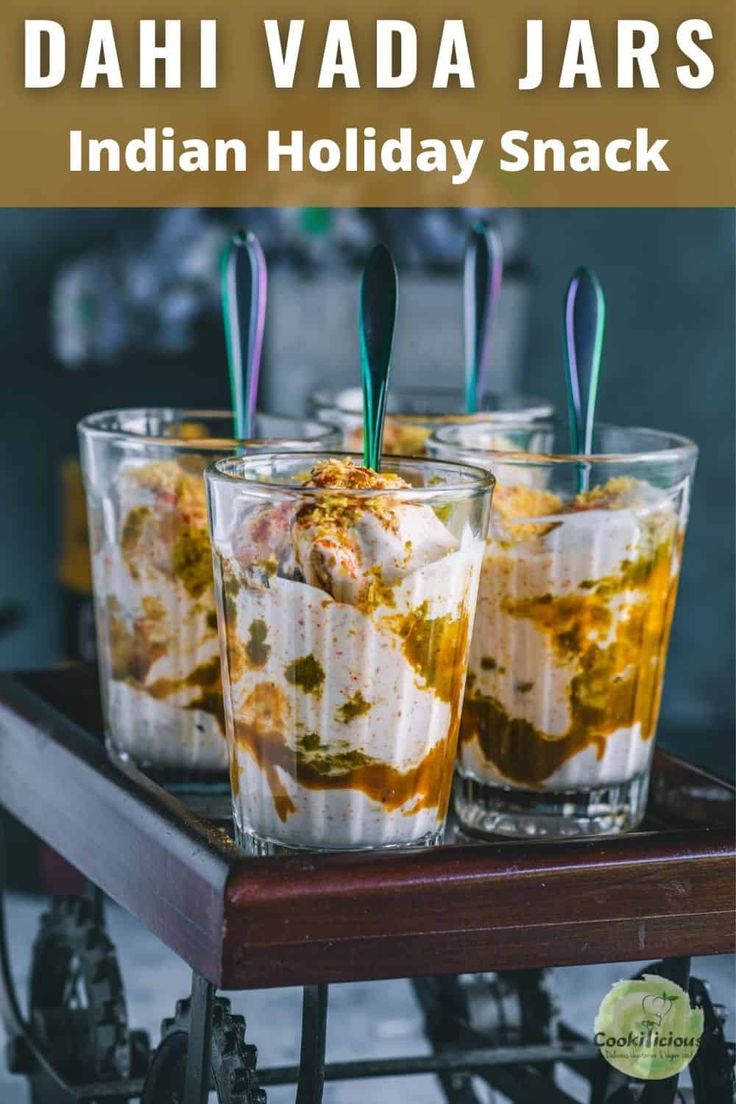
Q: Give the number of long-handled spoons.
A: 4